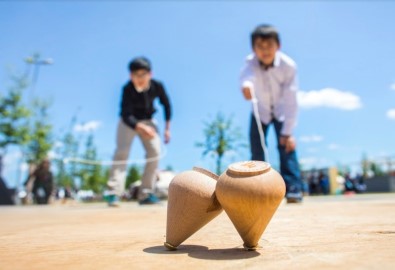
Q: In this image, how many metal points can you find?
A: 2